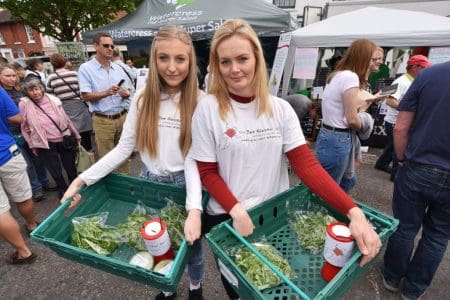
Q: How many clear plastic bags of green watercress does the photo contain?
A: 5